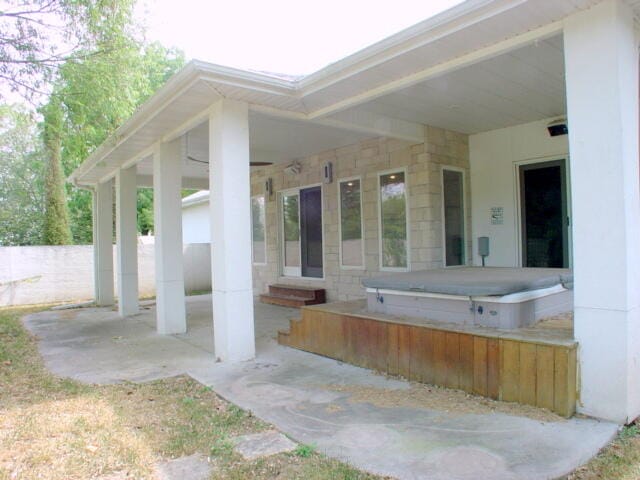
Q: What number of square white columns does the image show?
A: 5